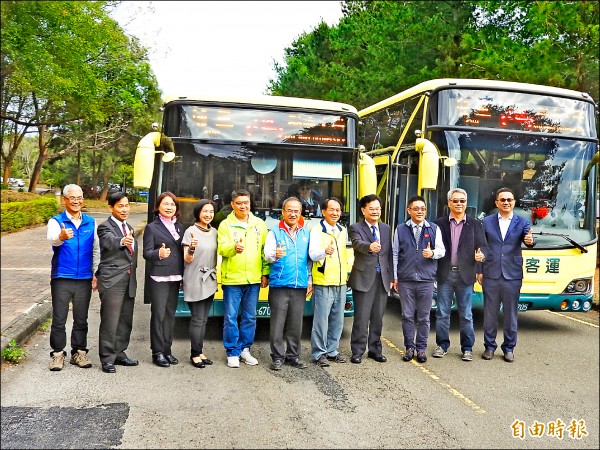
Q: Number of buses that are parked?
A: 2